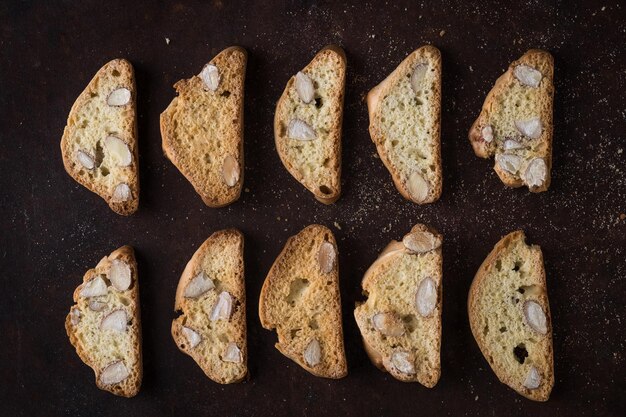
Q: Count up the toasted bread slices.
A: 10